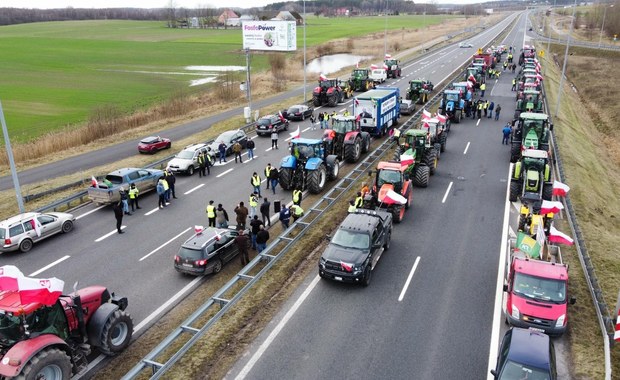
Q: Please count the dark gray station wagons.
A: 1